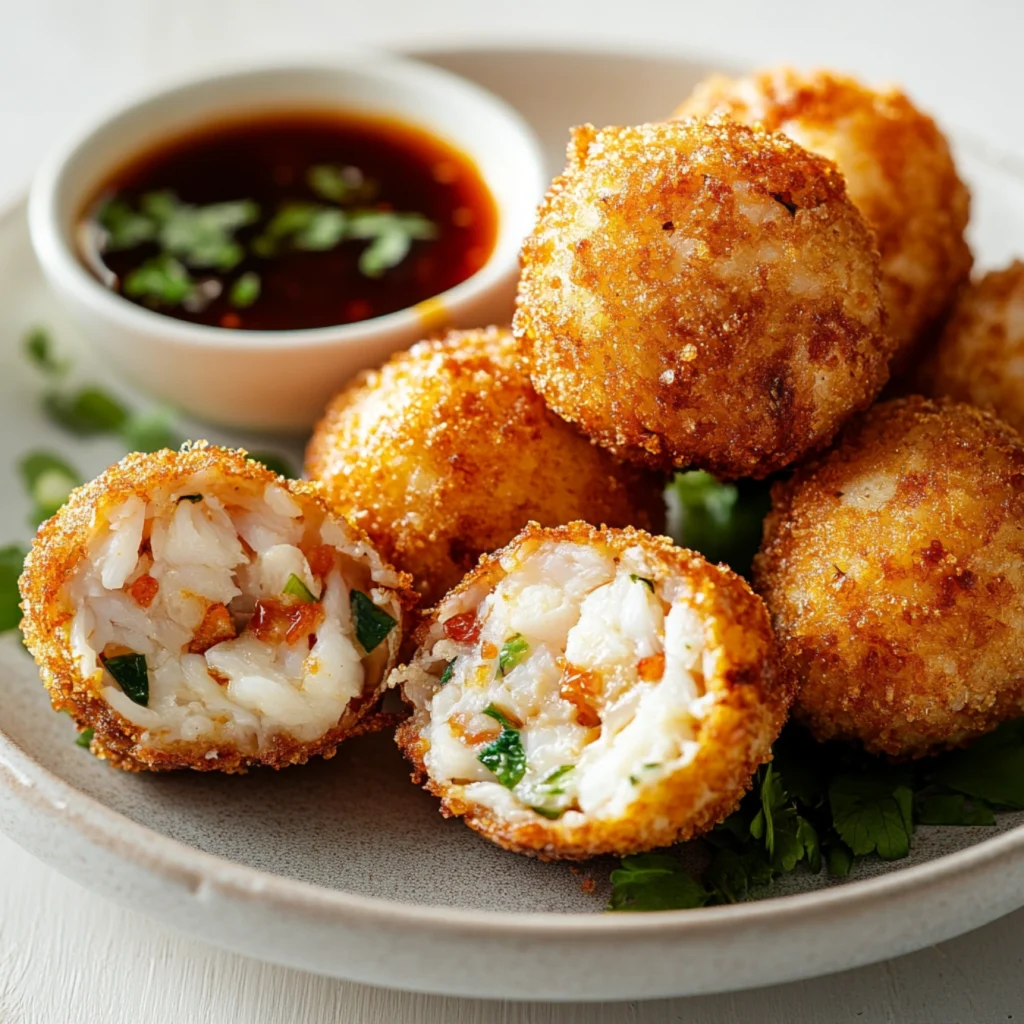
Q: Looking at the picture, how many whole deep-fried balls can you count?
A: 5